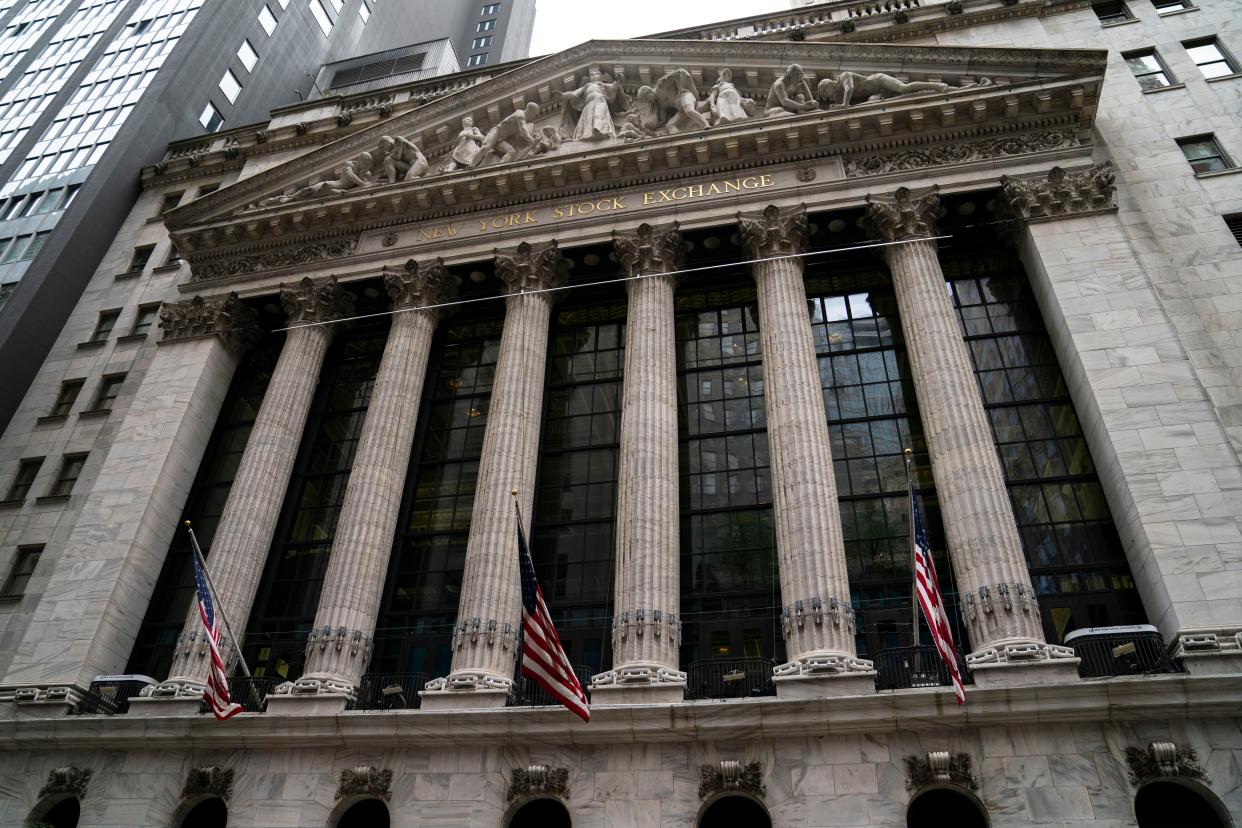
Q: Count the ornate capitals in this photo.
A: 8